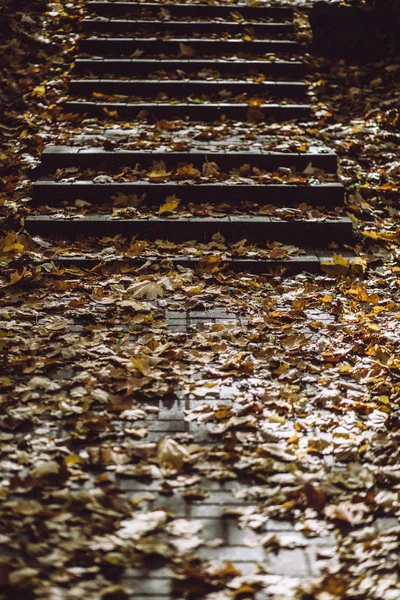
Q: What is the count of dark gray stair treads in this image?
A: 10